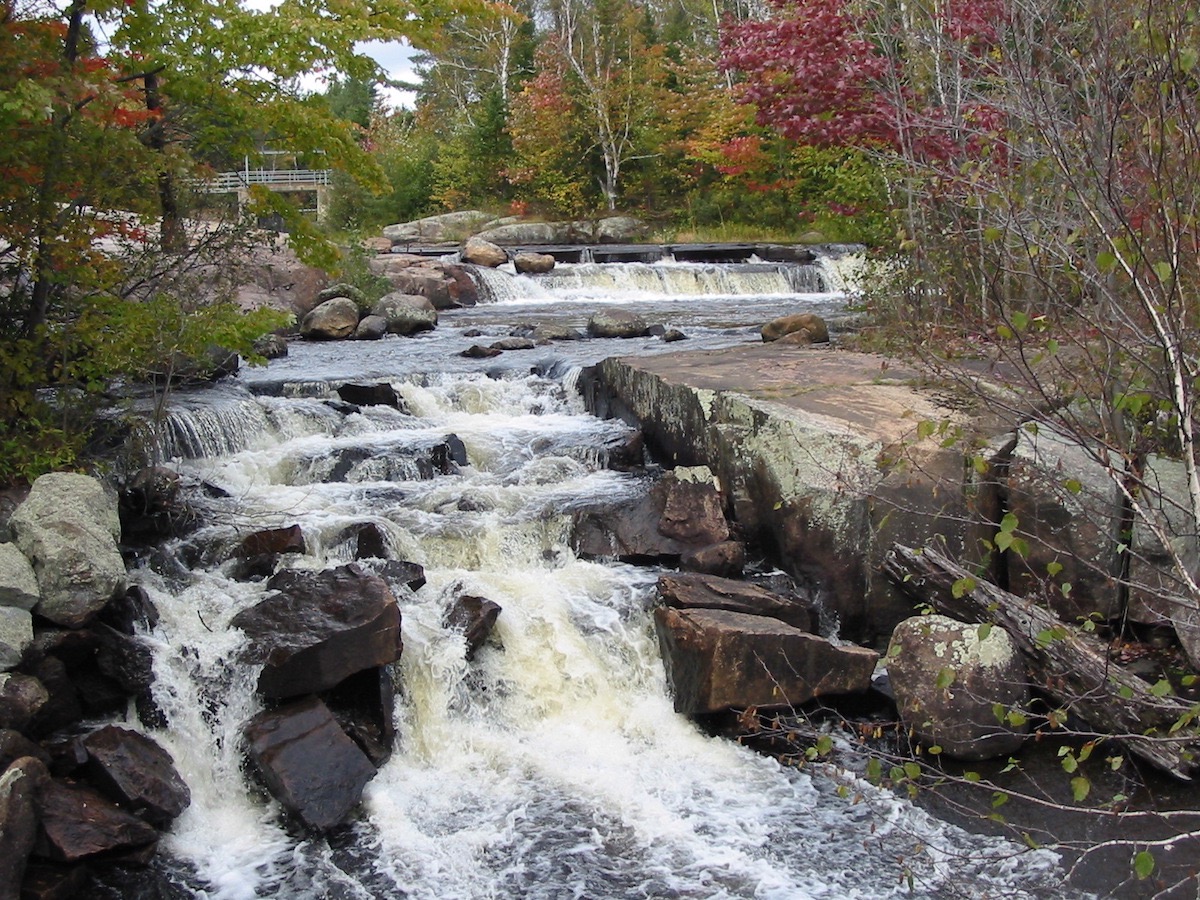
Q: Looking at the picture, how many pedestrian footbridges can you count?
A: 1